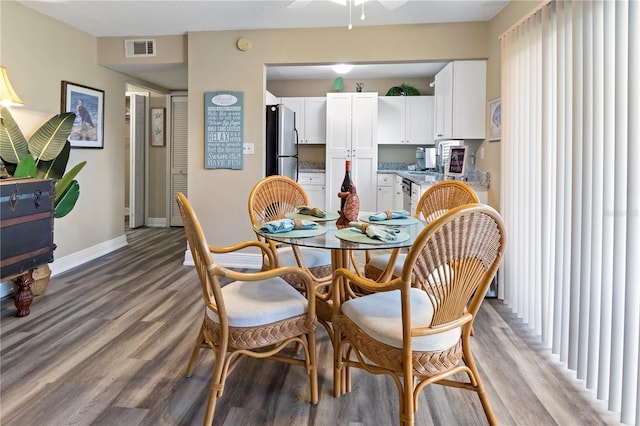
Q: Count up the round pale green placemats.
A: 4